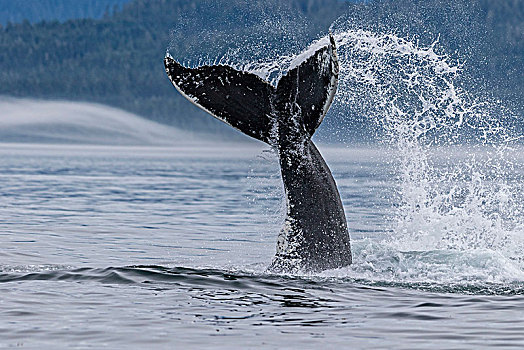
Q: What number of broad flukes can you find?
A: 2